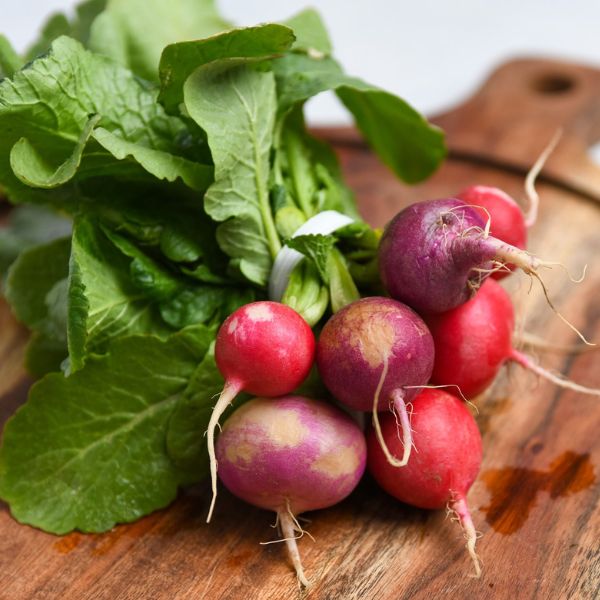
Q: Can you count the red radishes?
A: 4